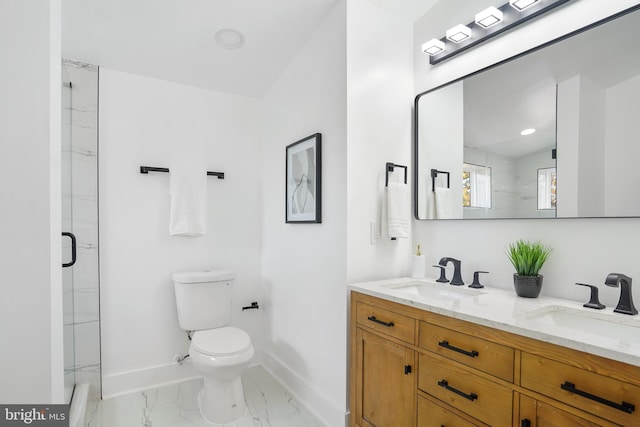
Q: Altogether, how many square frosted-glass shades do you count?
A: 4